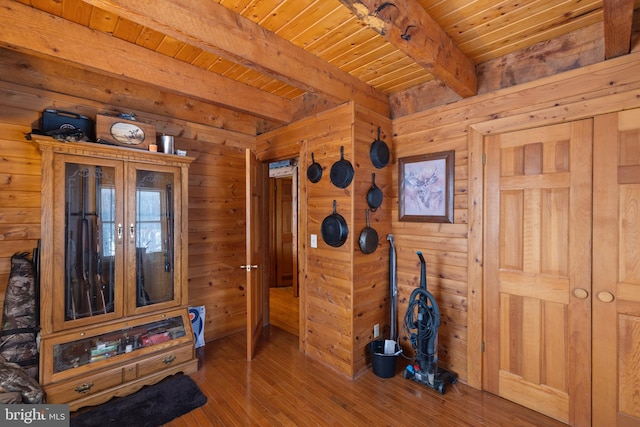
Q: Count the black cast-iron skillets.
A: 6